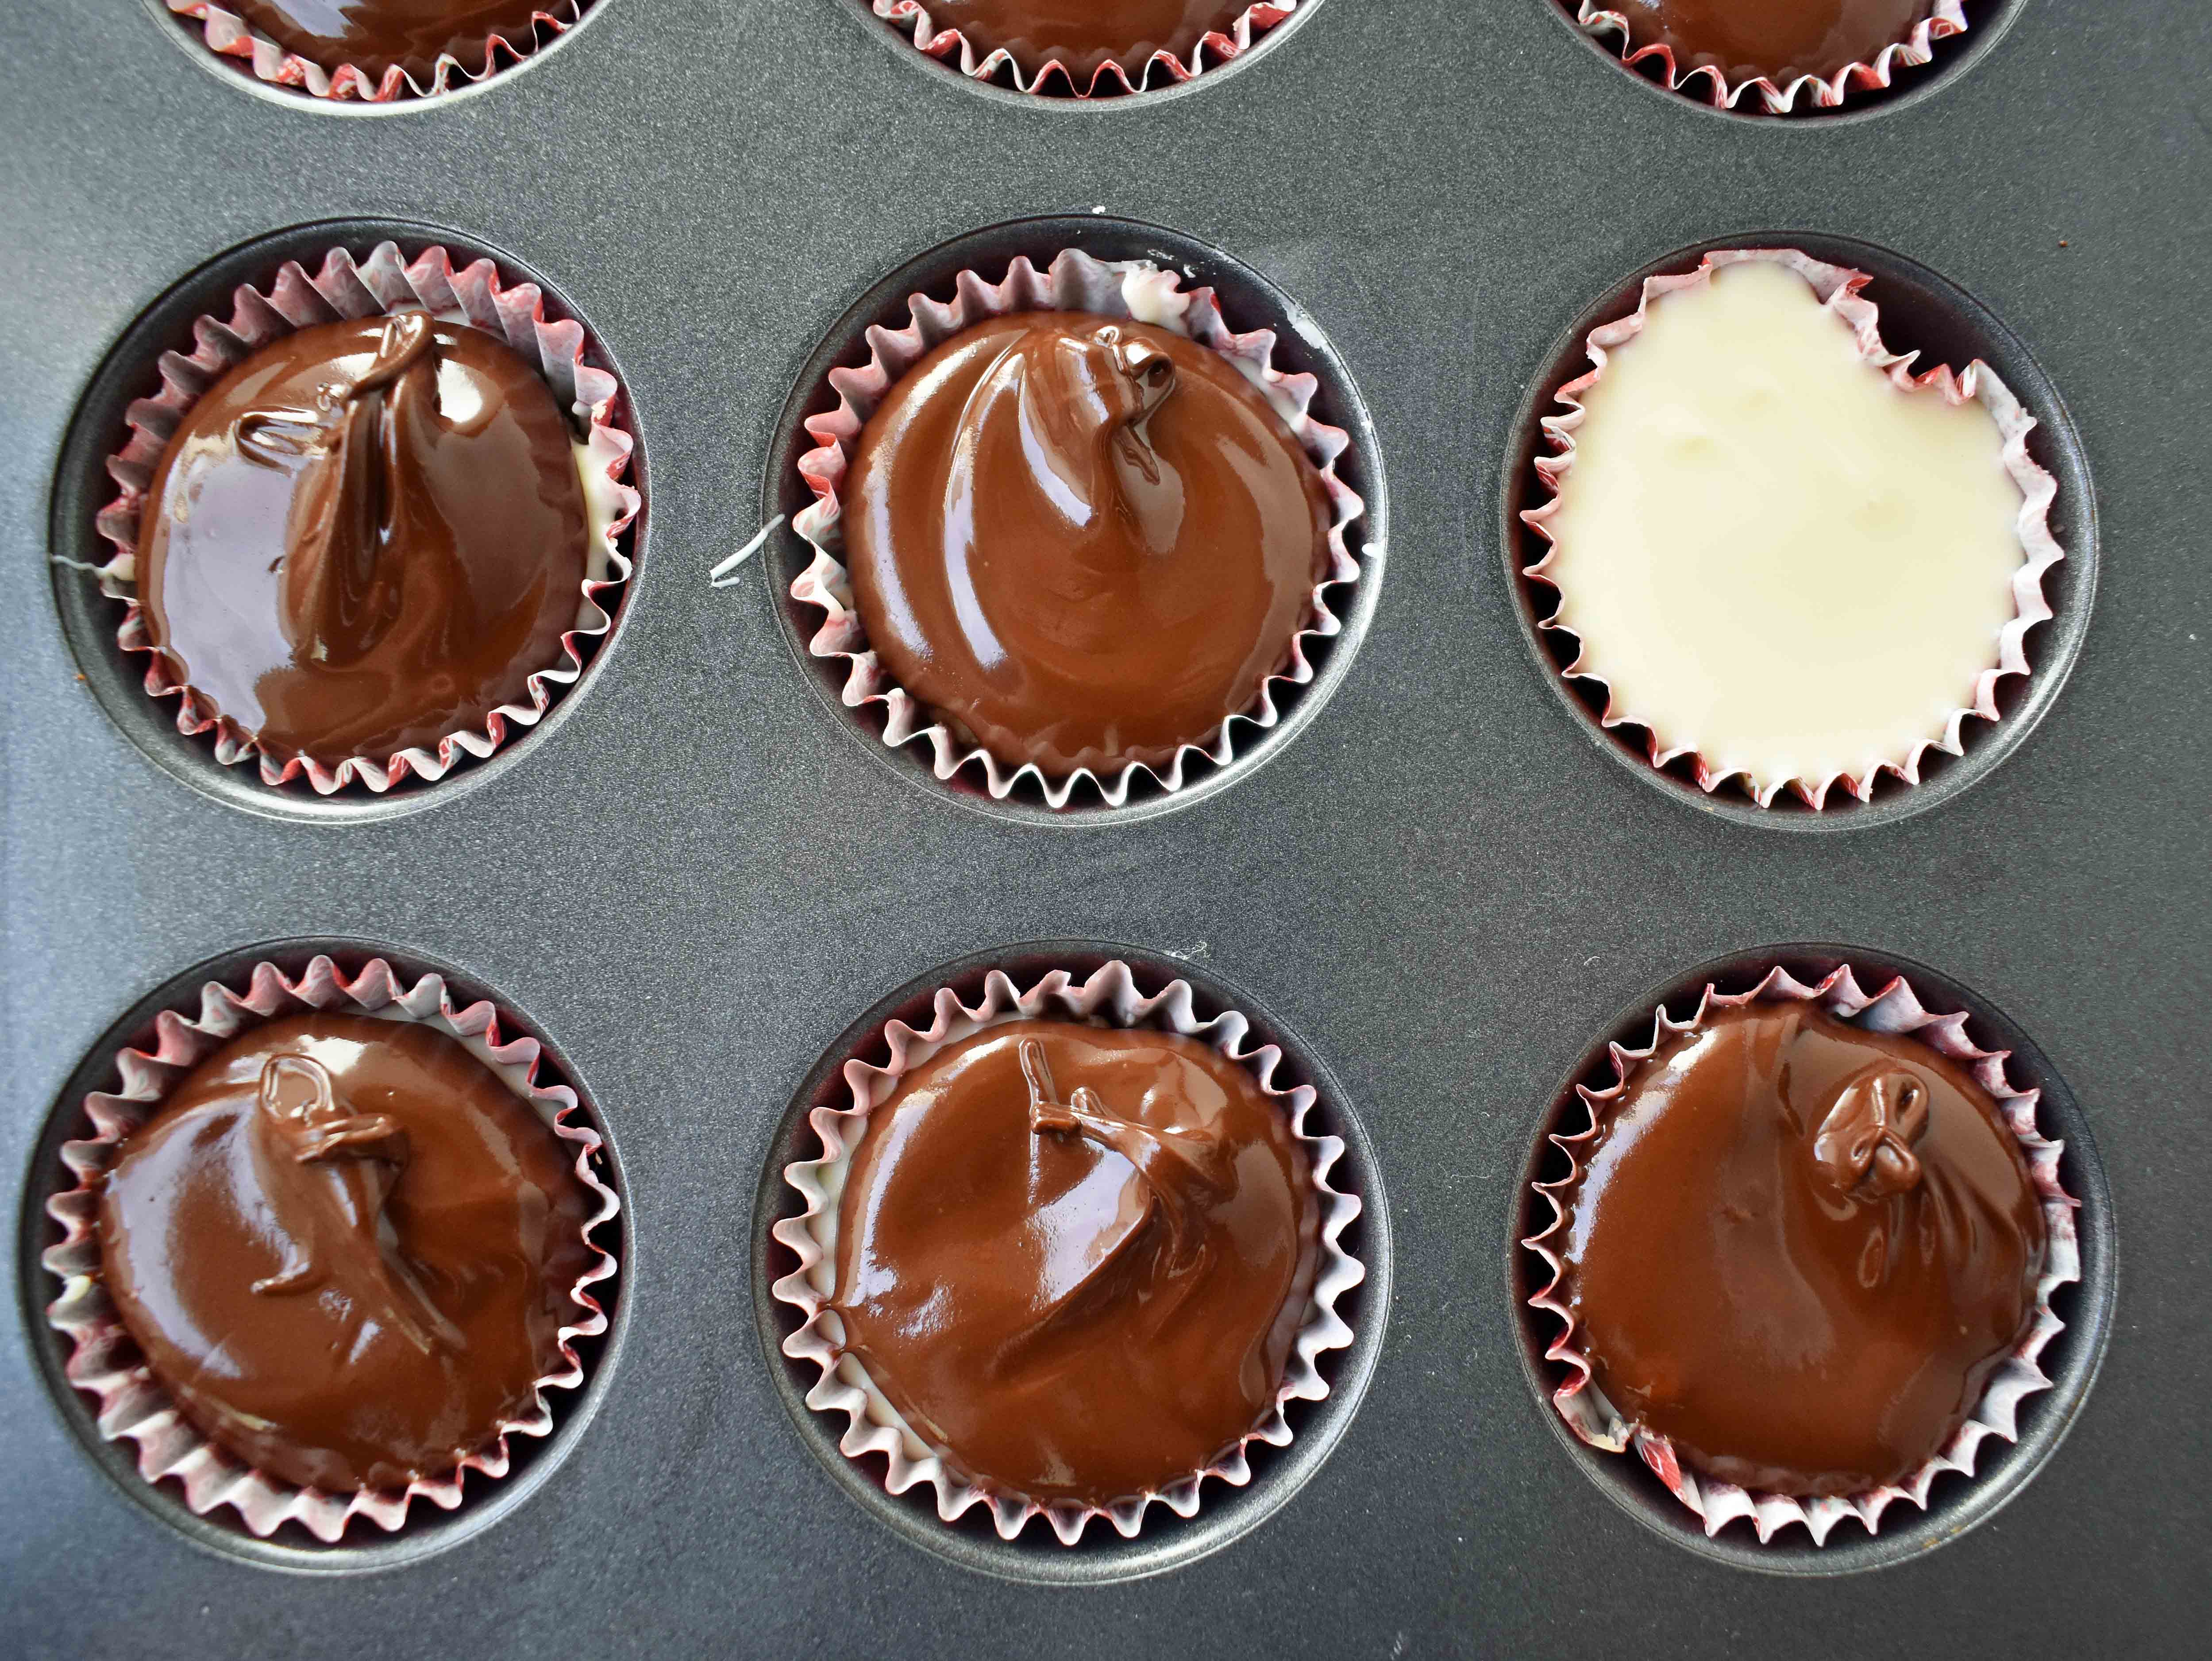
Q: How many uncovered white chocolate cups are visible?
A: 1